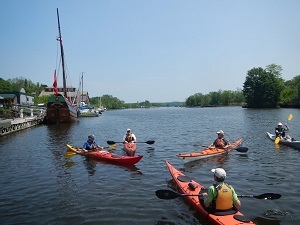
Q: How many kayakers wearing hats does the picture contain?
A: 5